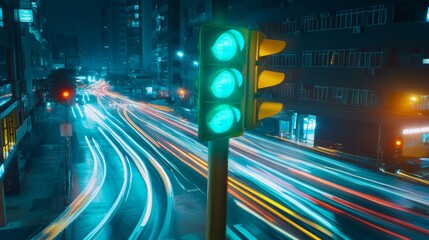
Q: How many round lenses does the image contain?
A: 3